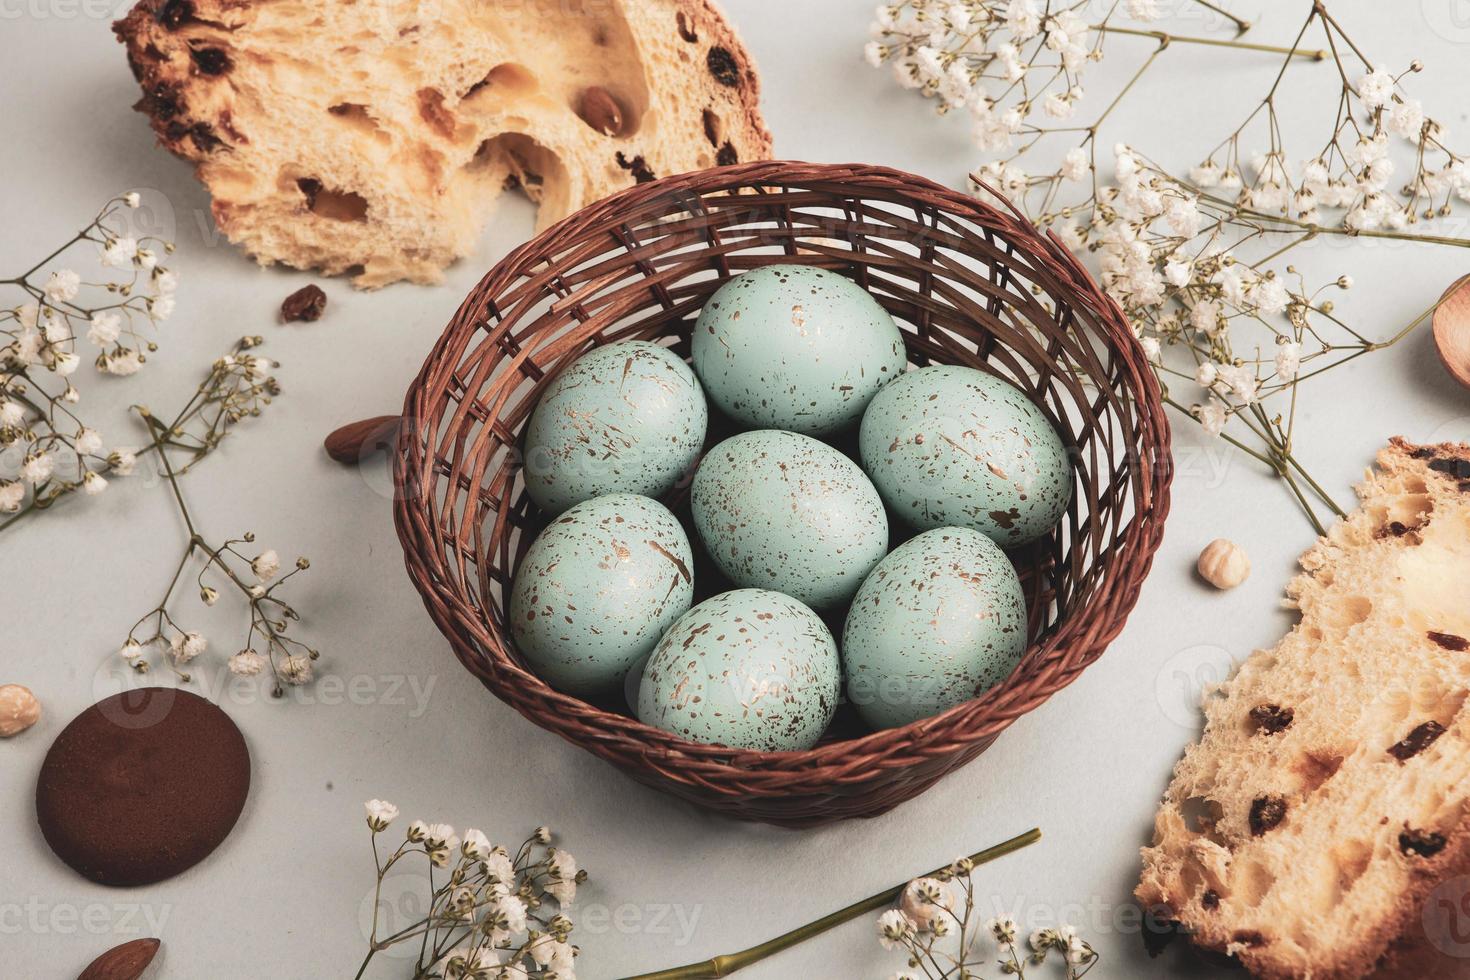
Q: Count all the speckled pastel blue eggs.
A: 7